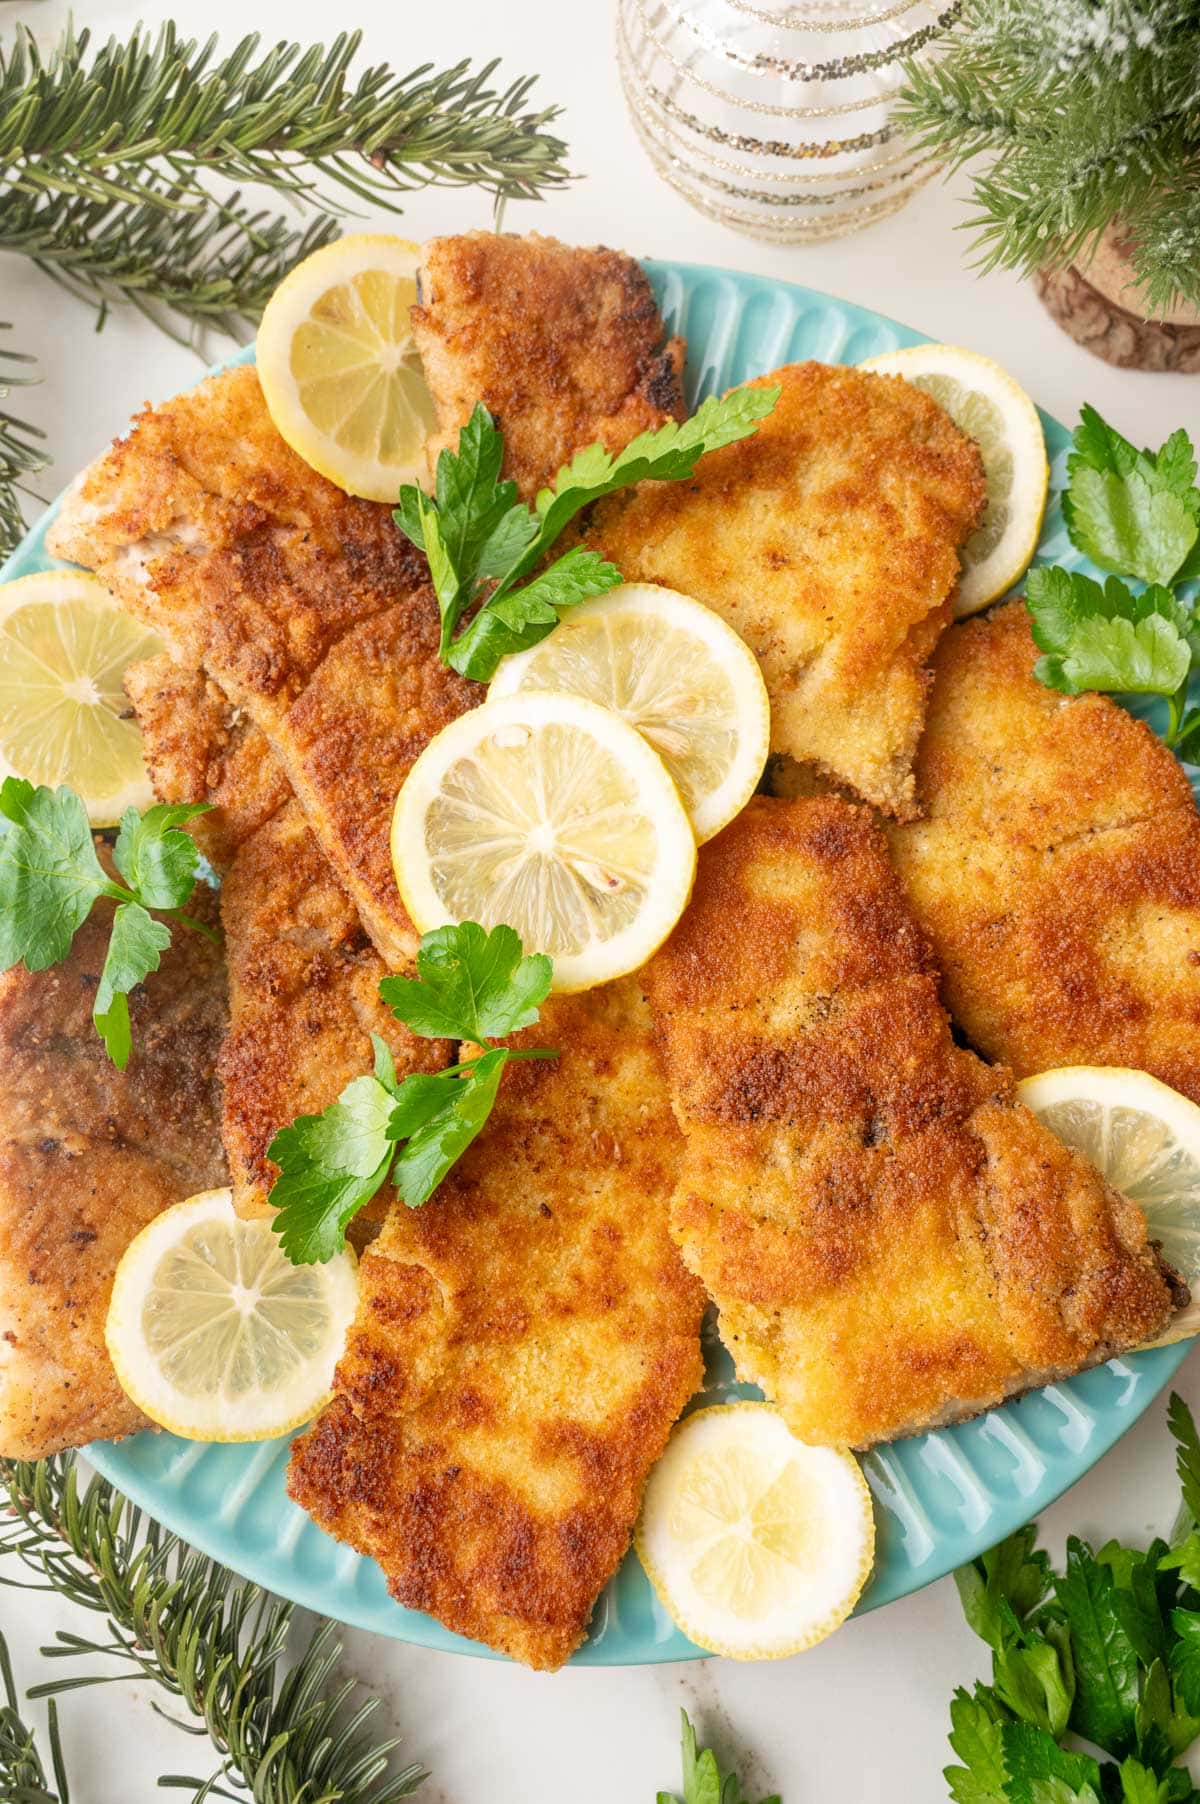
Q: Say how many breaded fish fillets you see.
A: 8